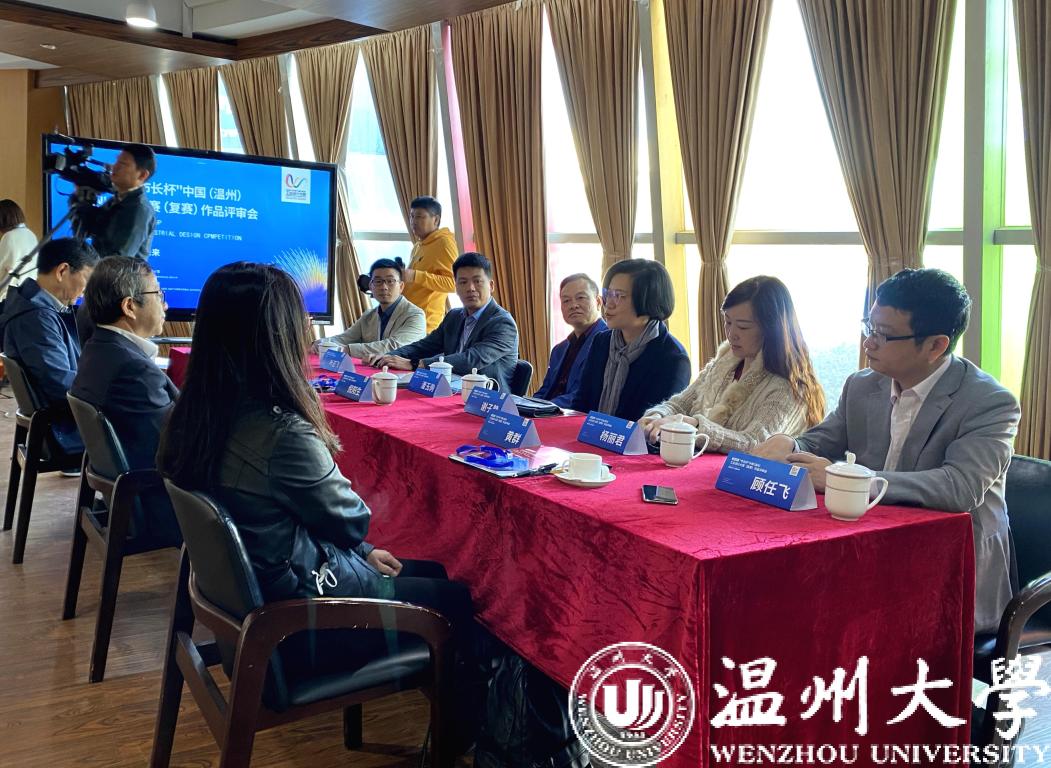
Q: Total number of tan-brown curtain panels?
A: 10